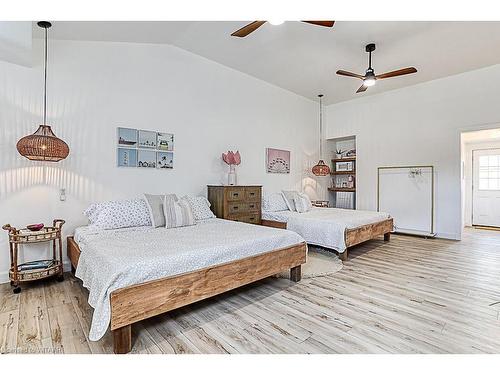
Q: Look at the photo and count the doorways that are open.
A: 1